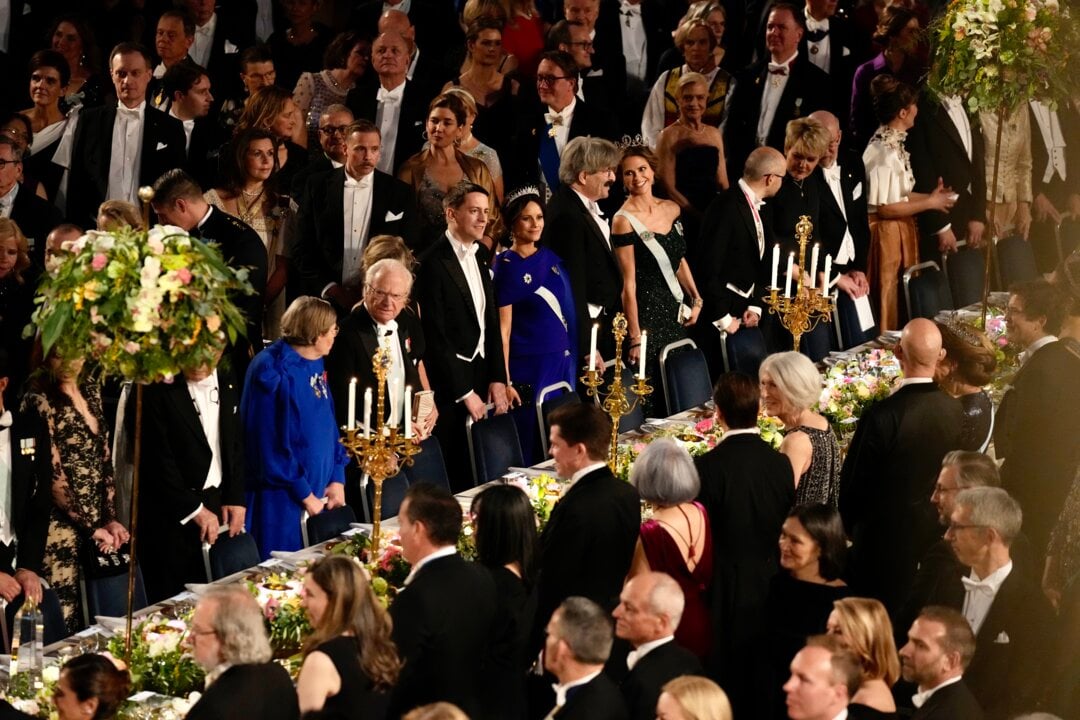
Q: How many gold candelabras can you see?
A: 3